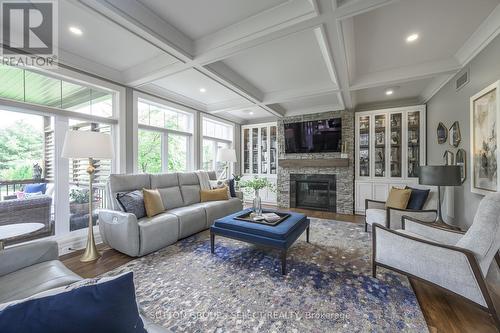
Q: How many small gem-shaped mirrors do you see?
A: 4